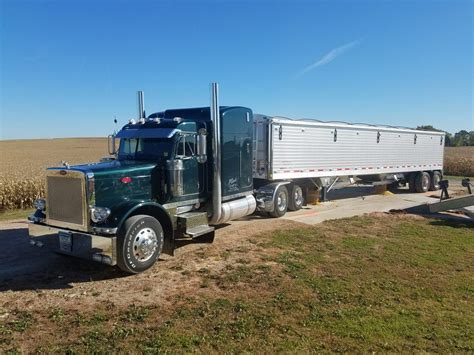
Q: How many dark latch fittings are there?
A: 5